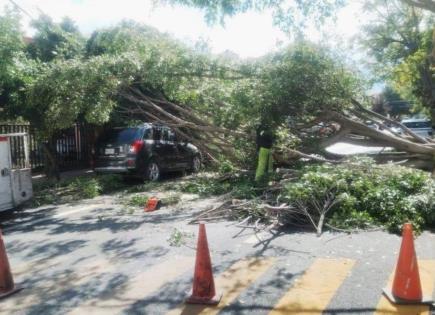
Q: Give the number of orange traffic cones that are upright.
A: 3